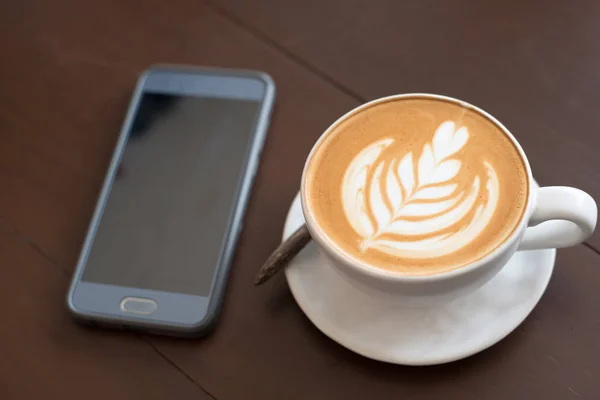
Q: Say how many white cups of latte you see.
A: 1